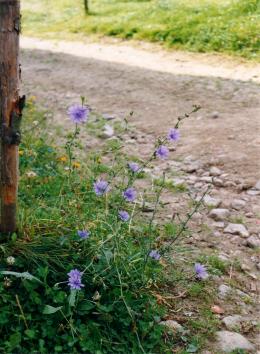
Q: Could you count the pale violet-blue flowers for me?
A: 11